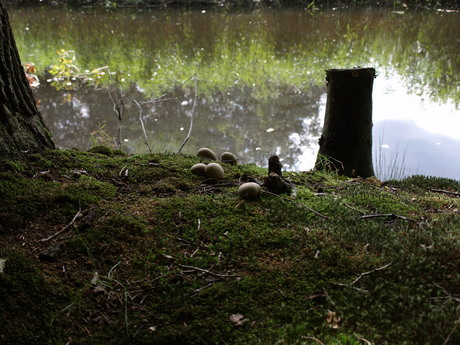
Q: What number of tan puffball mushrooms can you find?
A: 5